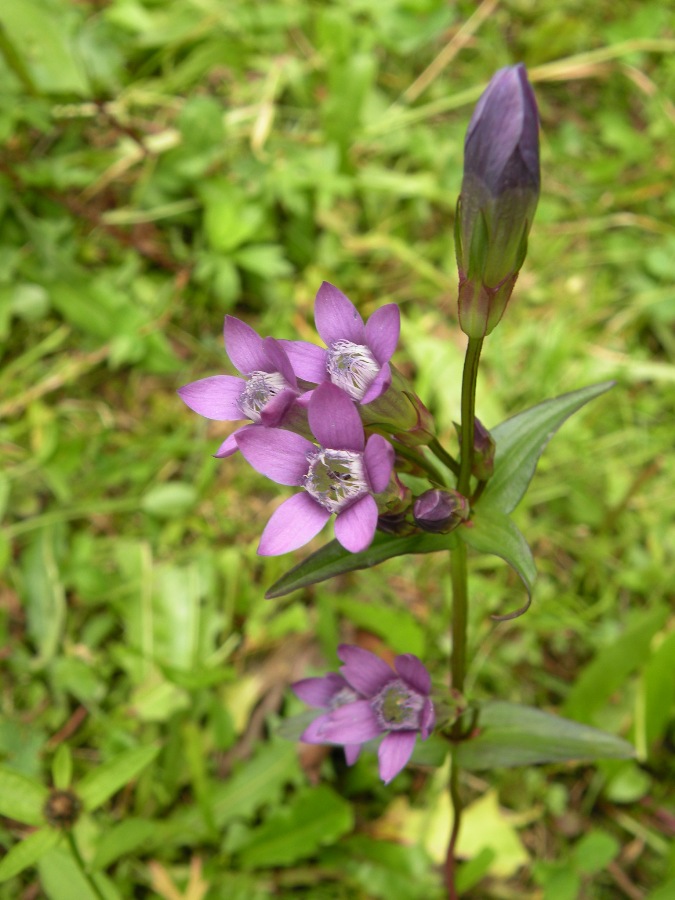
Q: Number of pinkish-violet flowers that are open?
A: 5